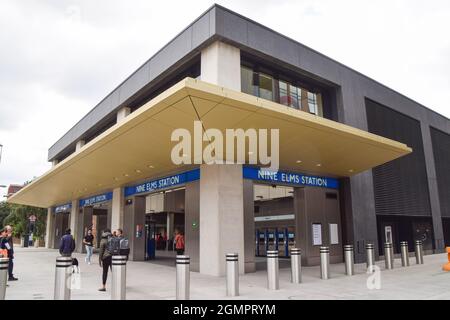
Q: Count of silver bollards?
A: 13